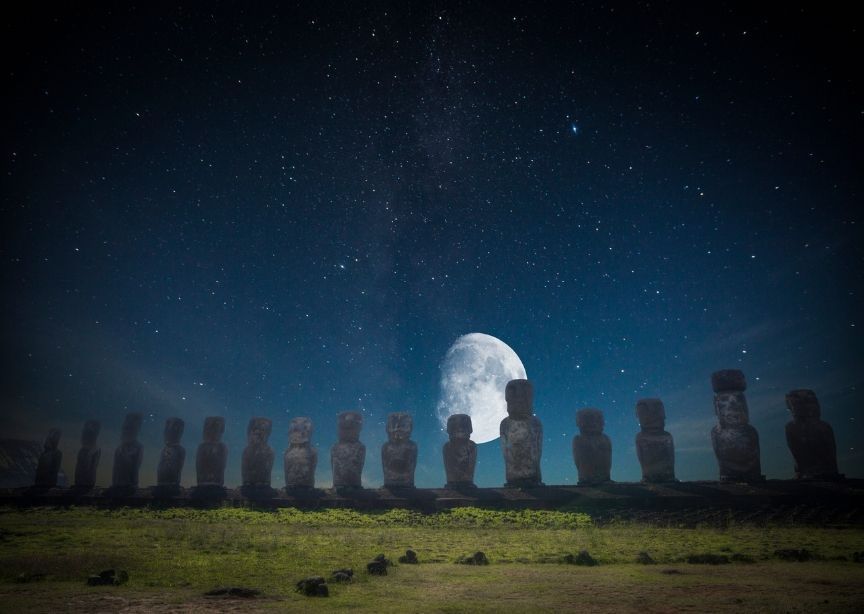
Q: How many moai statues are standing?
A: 15